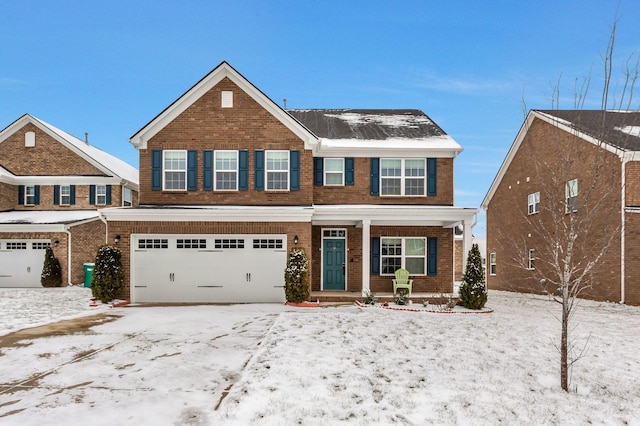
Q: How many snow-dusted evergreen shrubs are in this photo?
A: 4